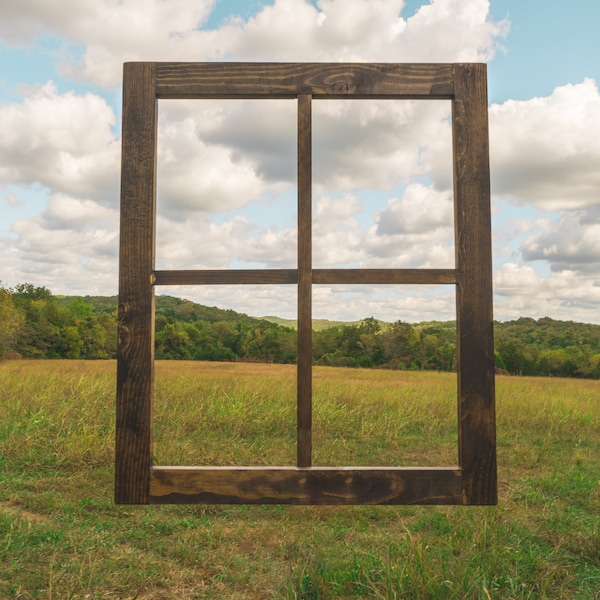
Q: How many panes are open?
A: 4